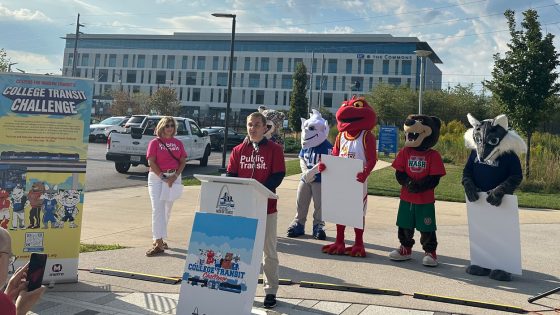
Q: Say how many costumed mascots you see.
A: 5